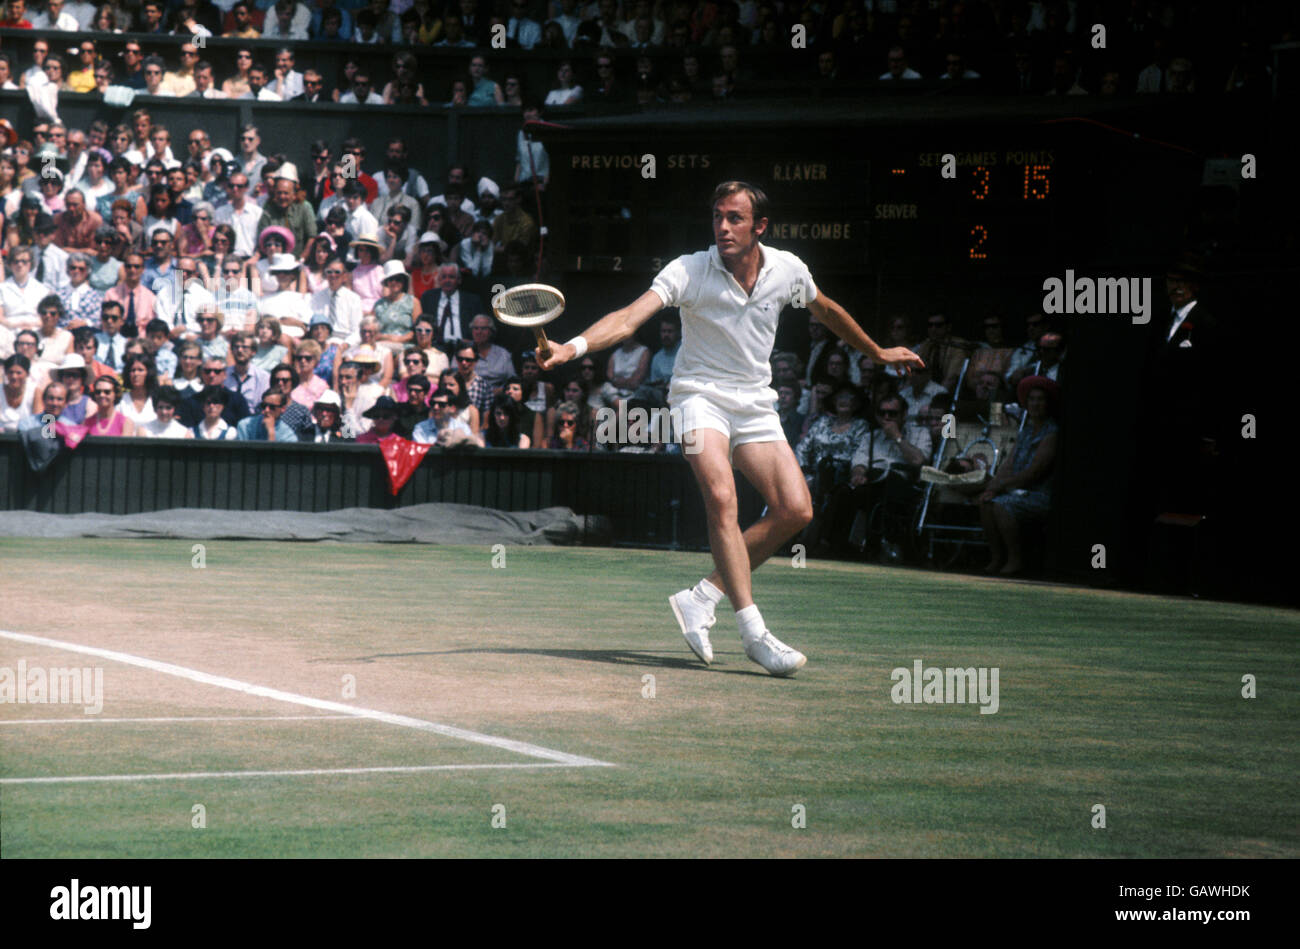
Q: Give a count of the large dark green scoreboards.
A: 1